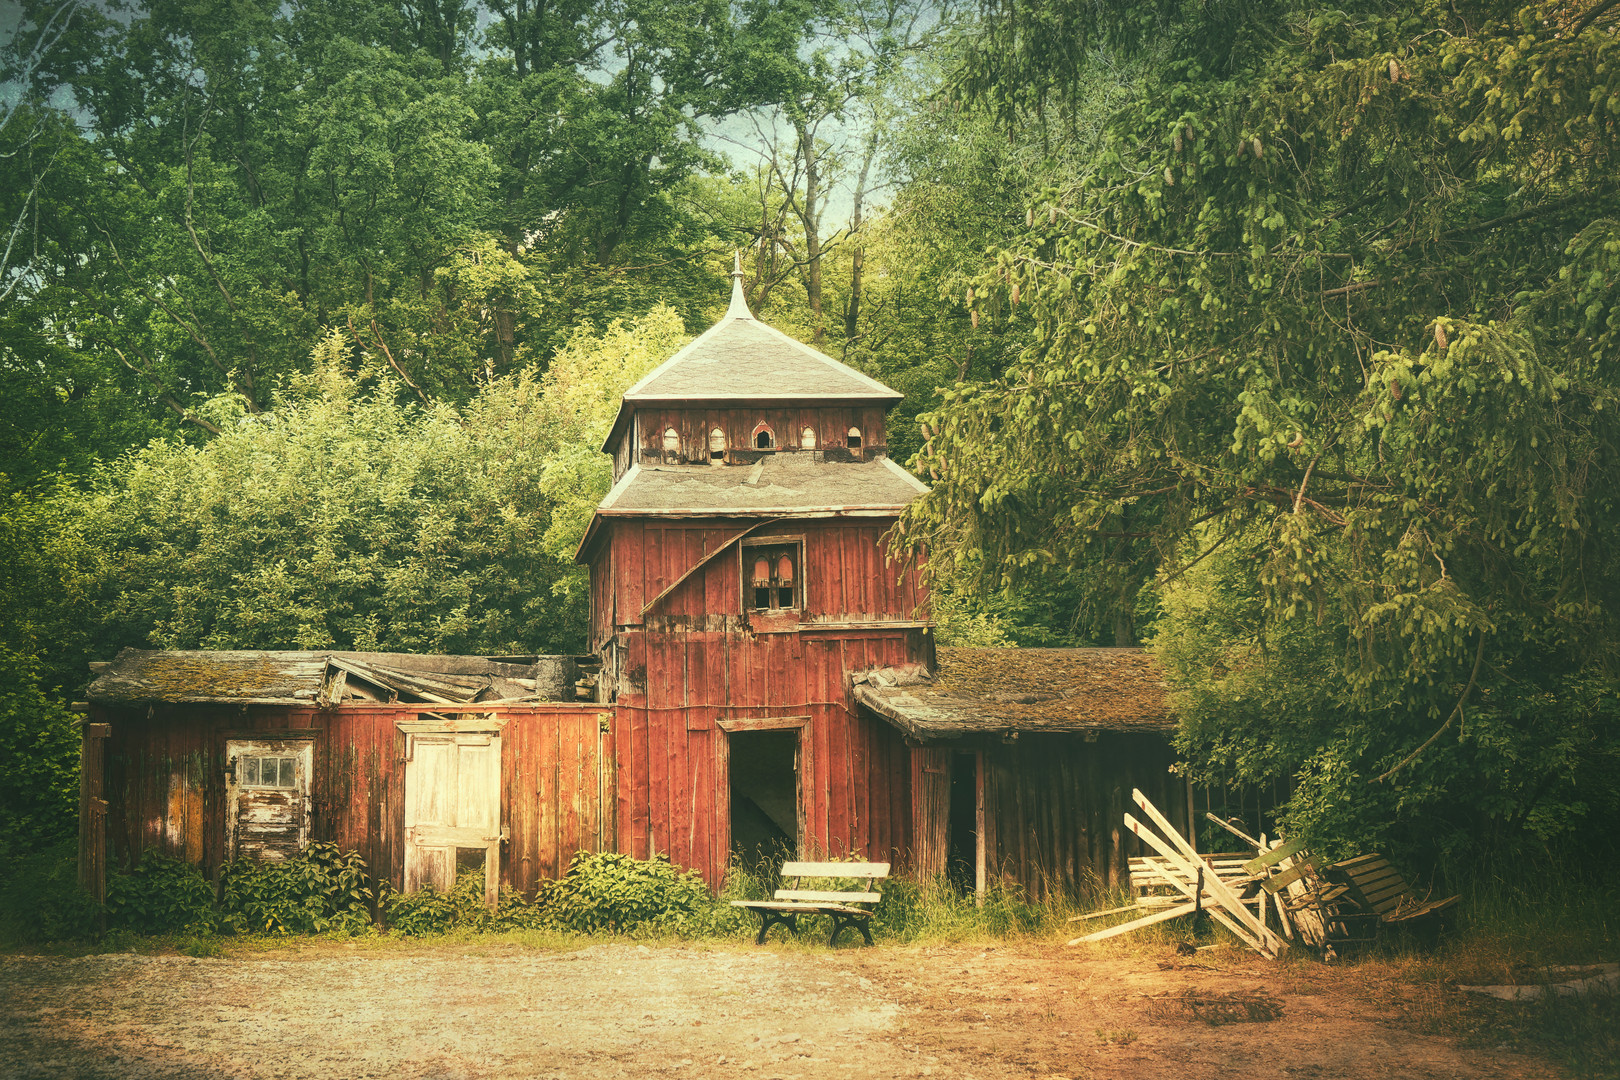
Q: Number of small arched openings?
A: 5